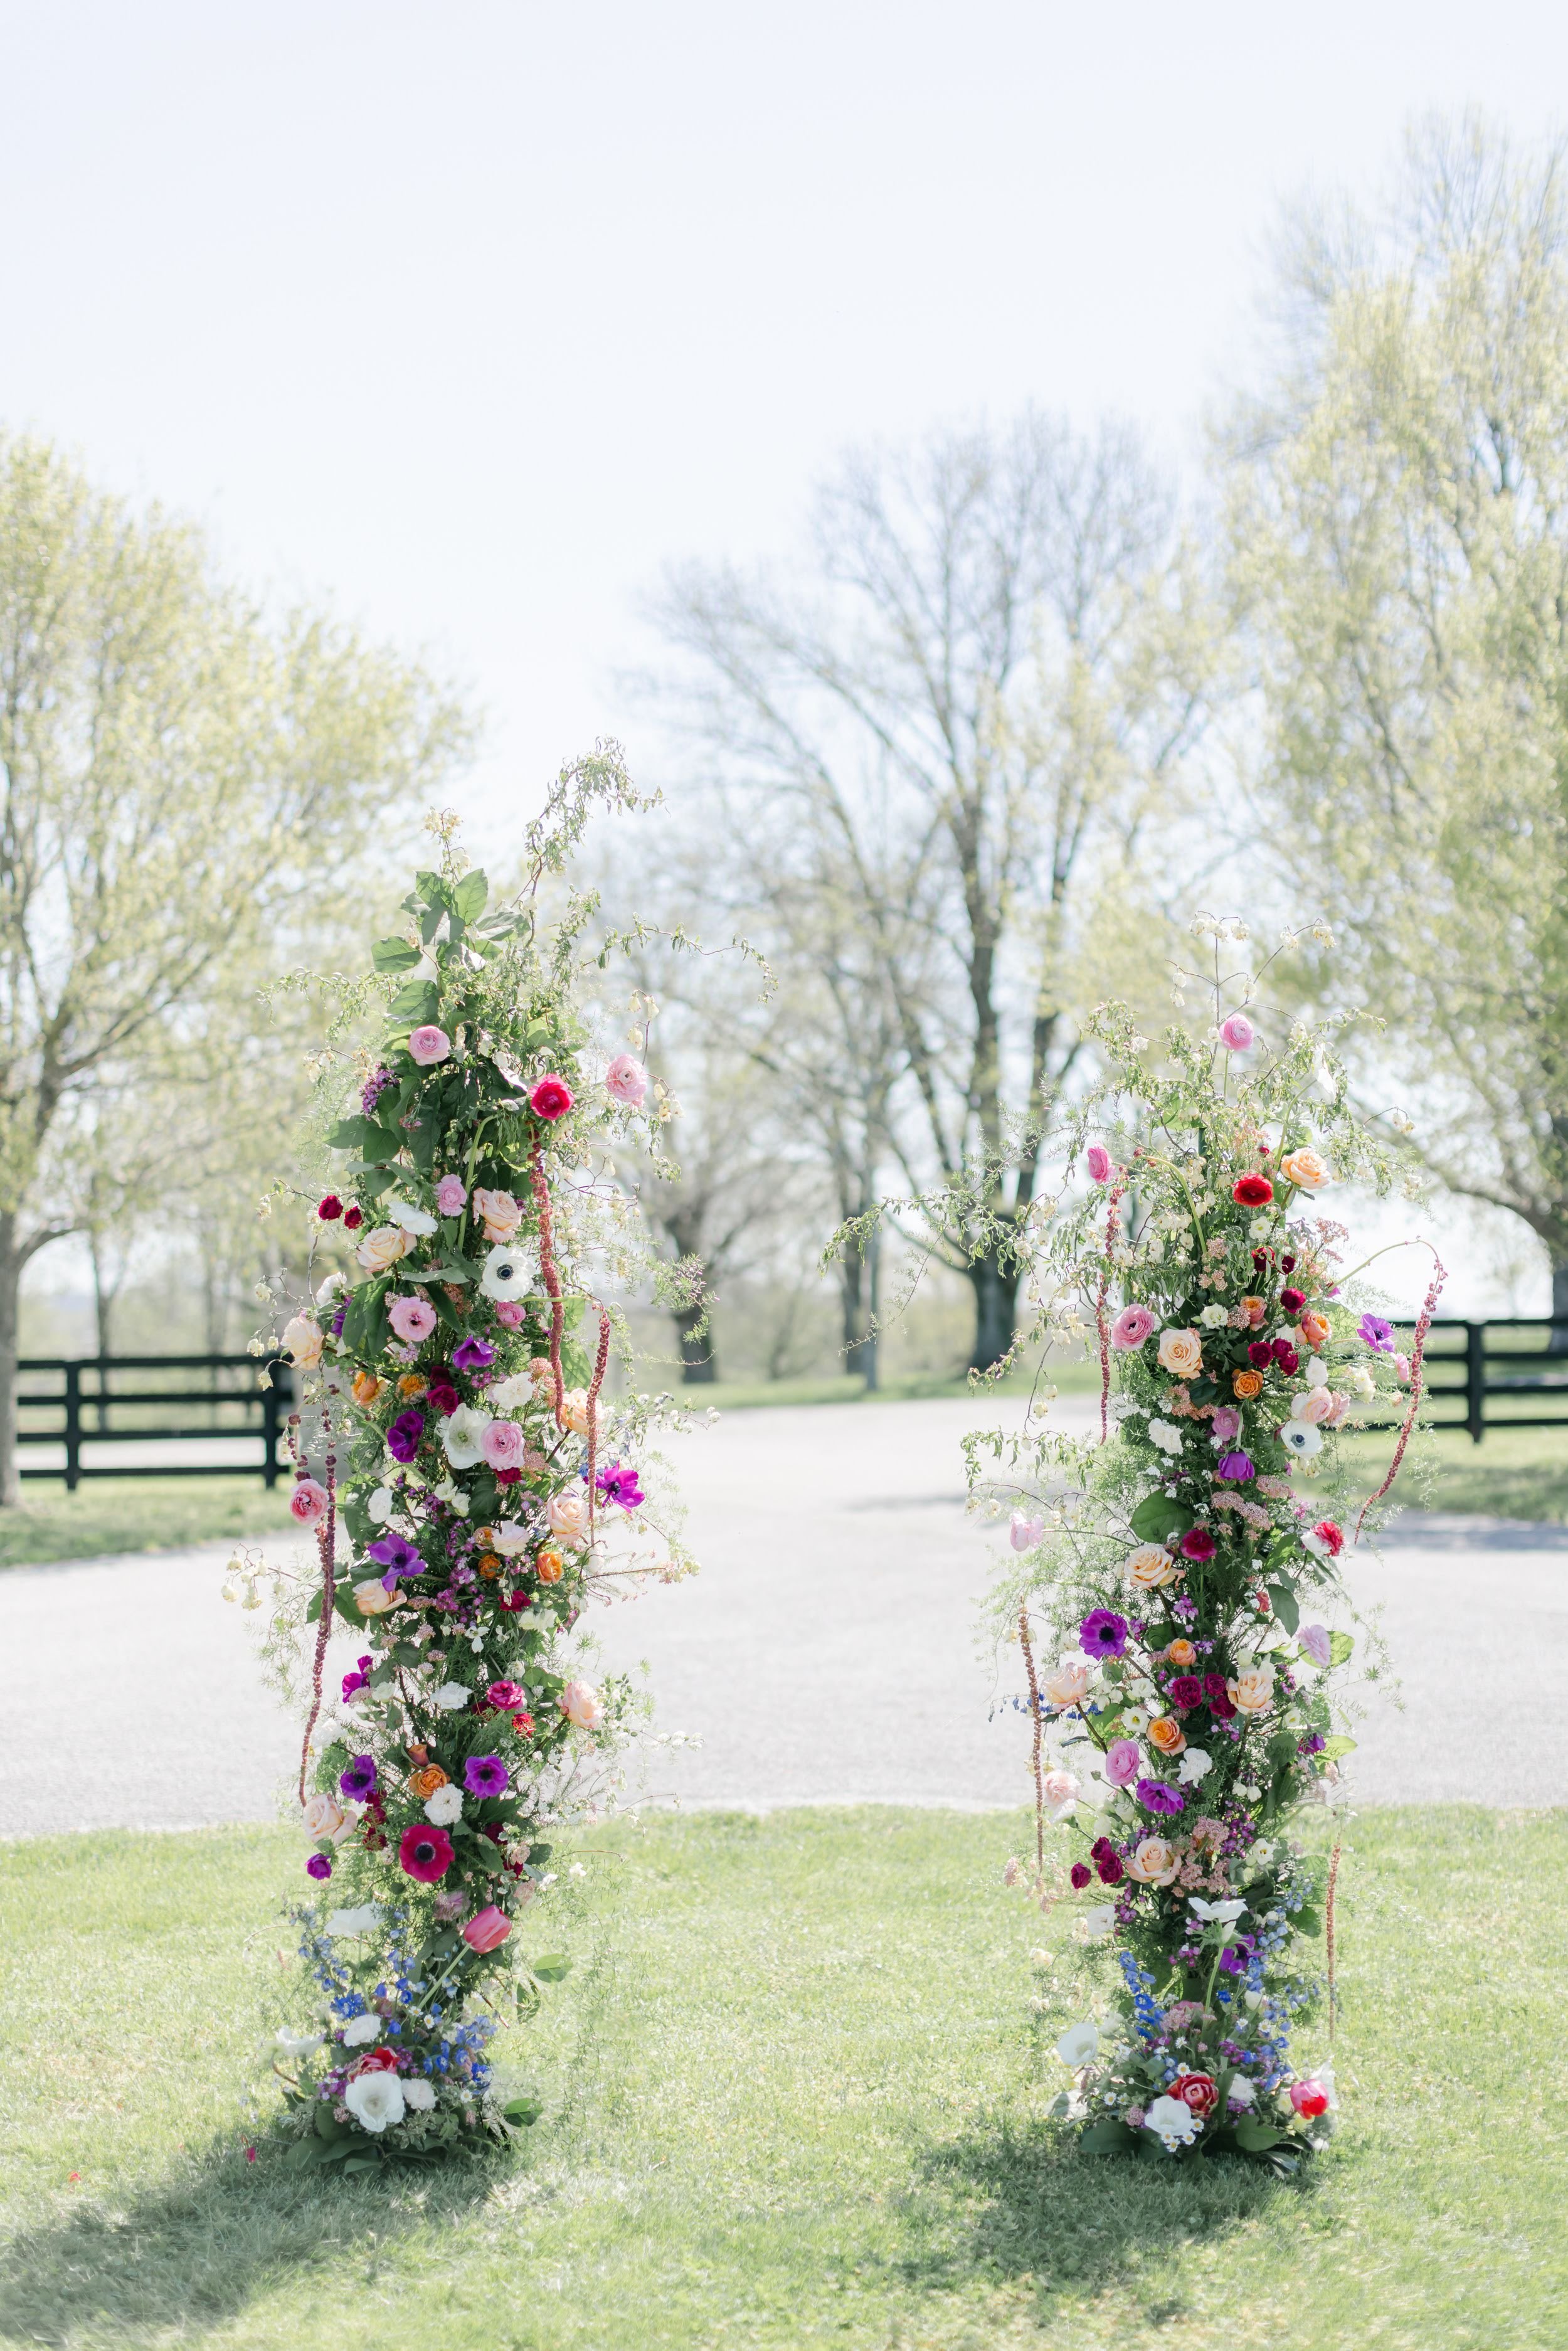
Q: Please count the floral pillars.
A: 2